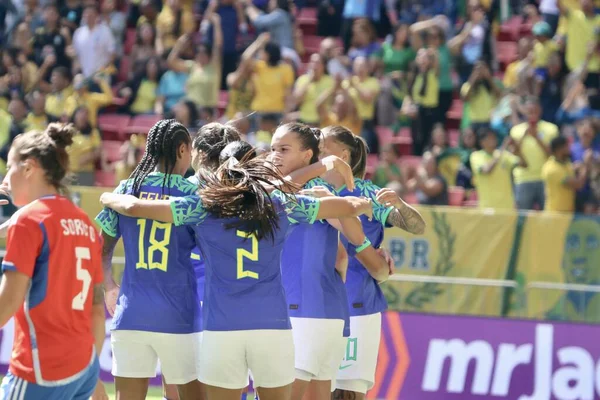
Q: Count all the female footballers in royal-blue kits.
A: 5